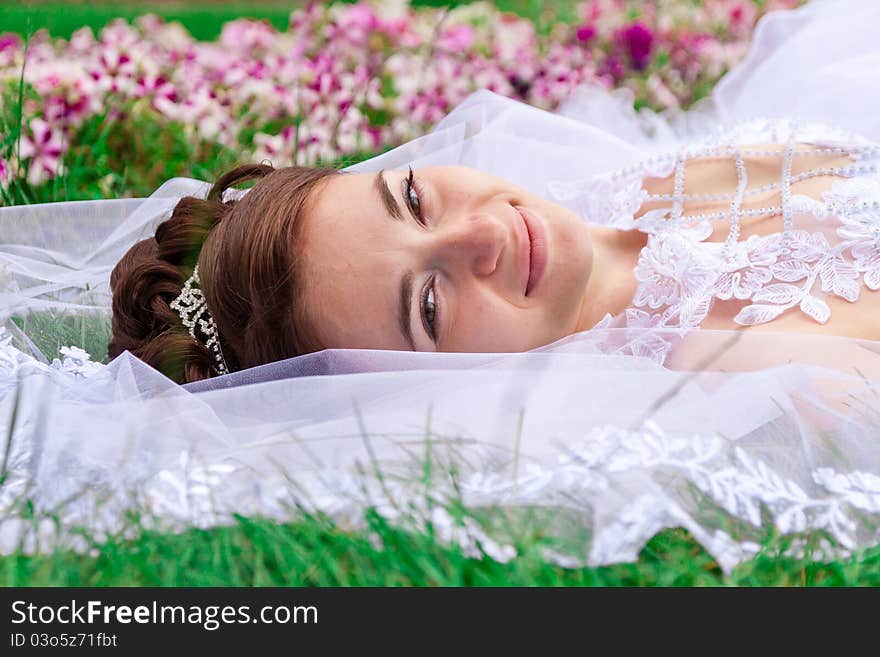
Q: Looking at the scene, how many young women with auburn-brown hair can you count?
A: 1